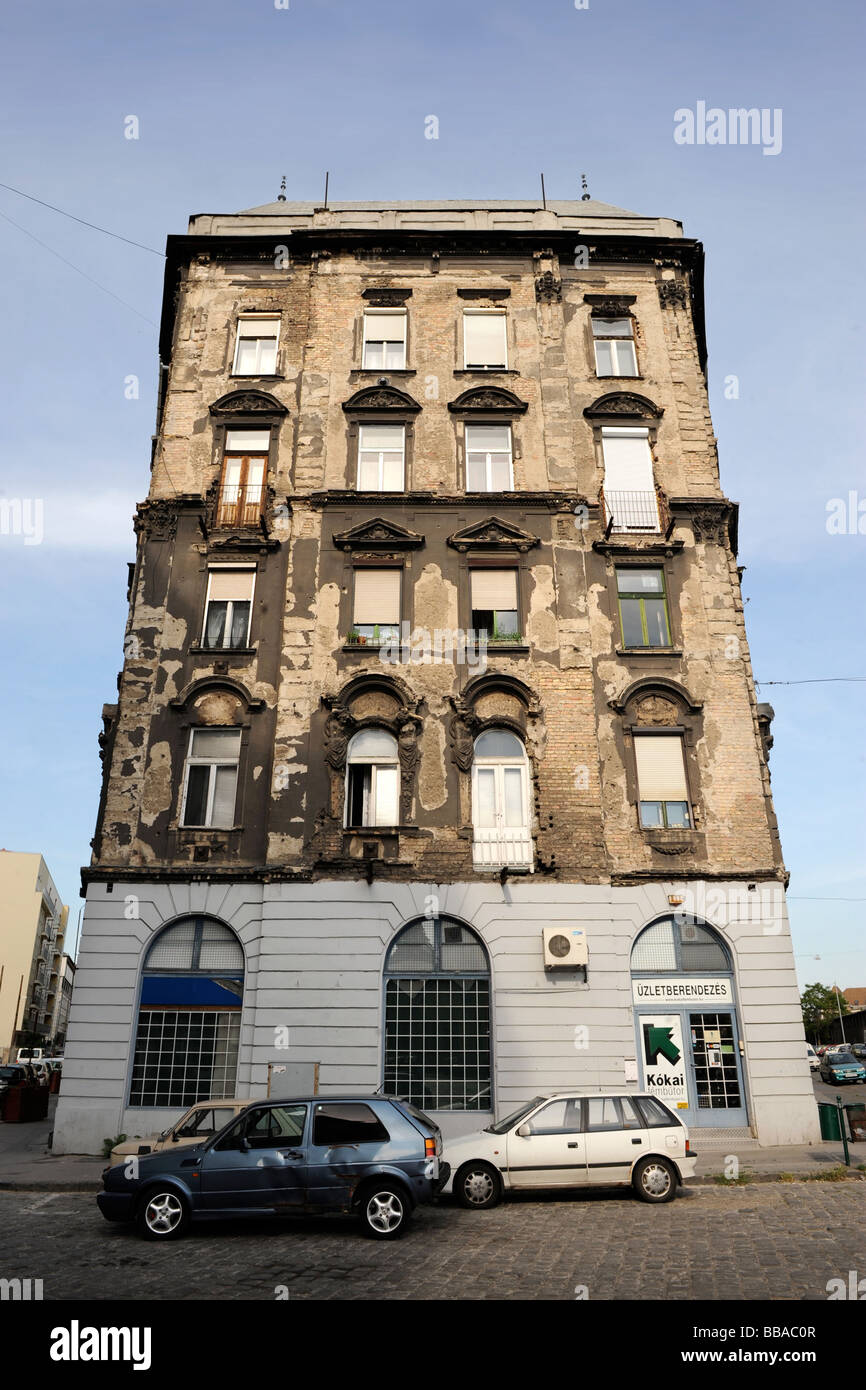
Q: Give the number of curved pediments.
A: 8